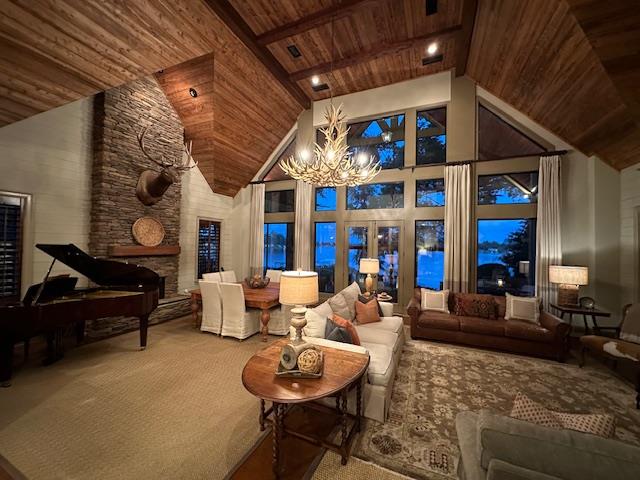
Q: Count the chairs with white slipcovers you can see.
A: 6